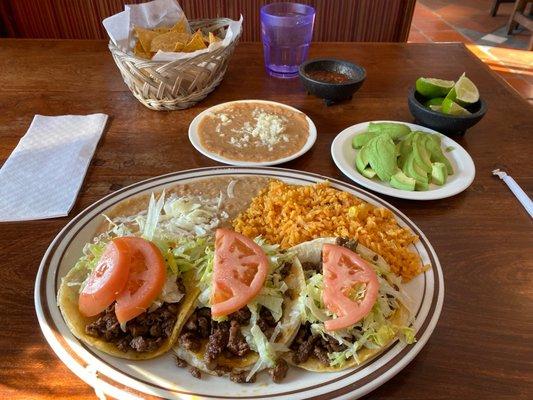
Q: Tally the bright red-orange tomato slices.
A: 4